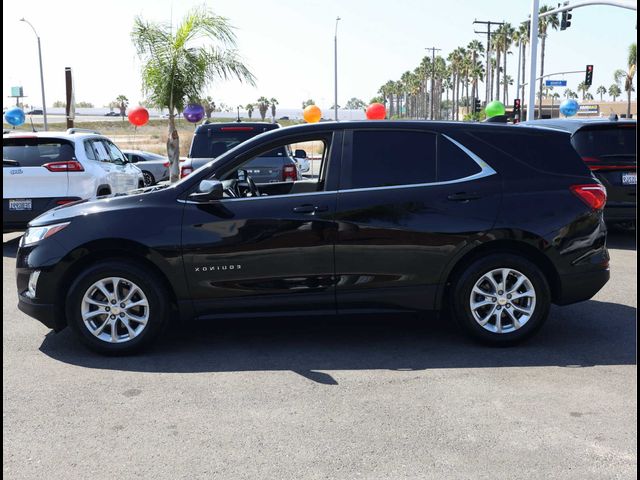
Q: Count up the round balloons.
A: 7